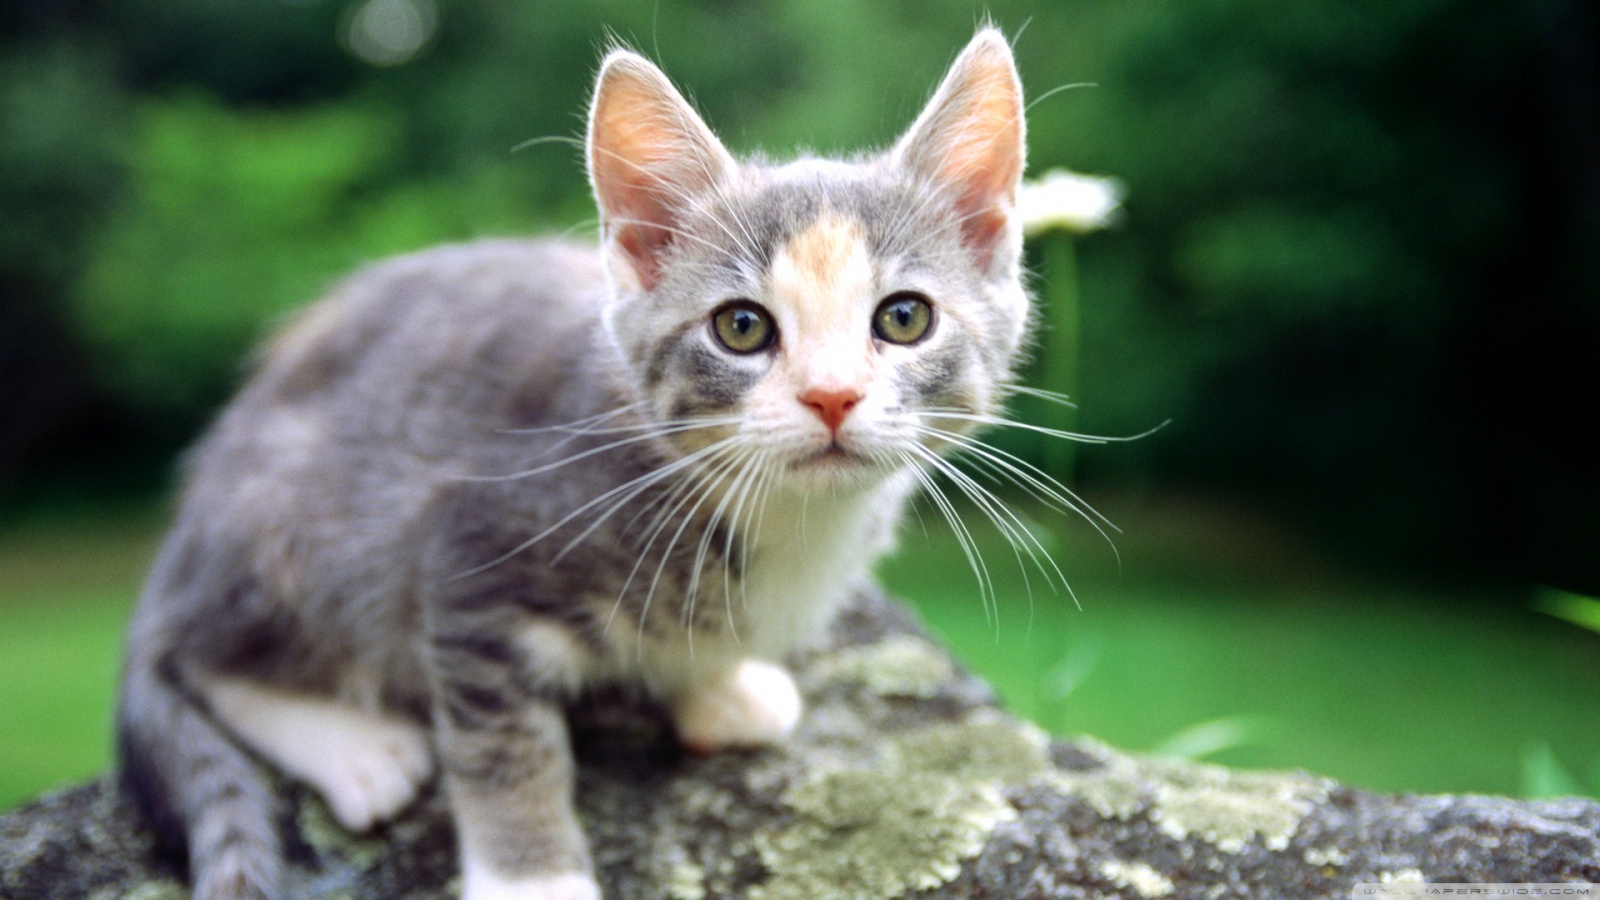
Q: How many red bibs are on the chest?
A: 0